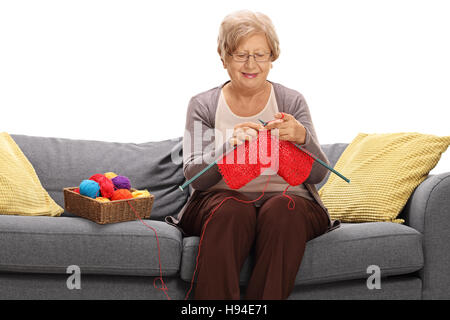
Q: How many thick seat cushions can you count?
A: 2